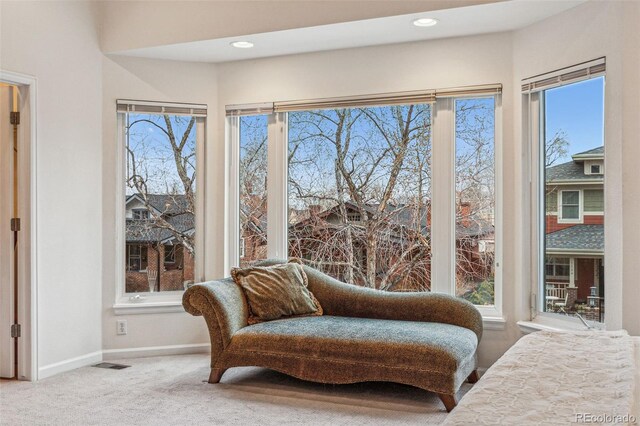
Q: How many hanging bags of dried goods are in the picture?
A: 0